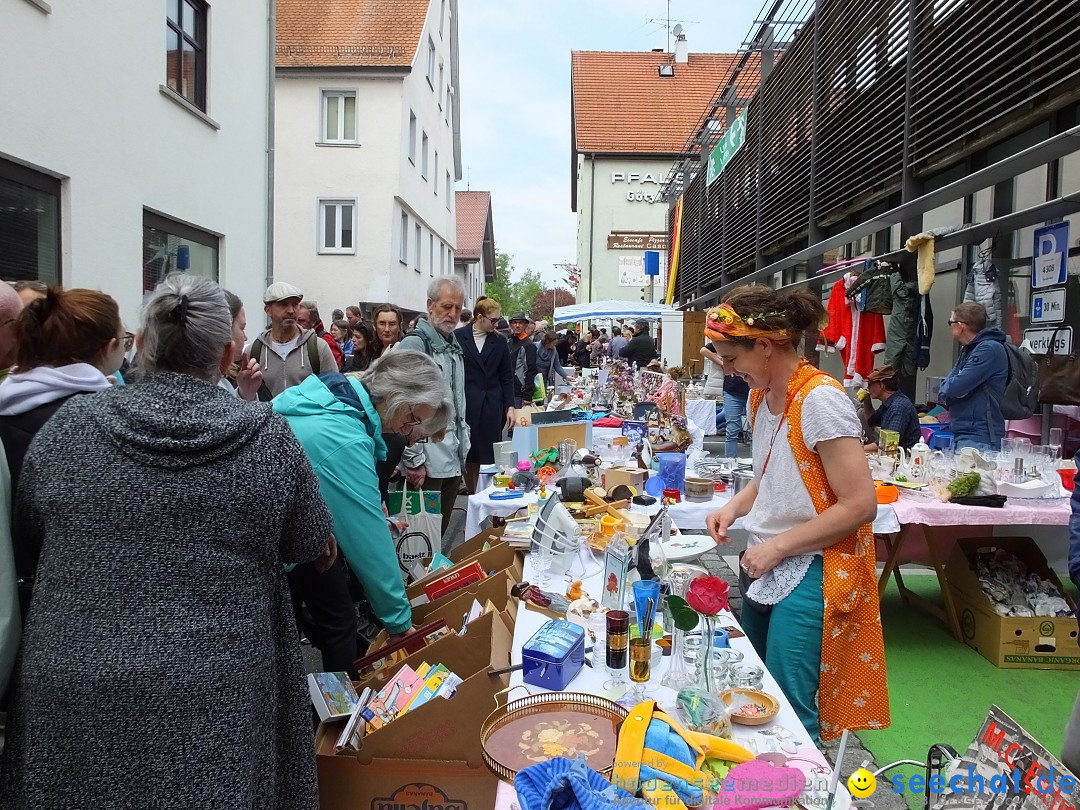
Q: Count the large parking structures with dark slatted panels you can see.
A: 1